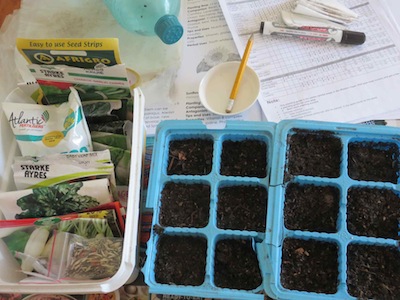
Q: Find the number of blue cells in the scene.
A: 12